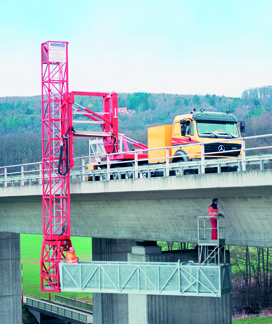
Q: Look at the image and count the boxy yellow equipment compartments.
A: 1